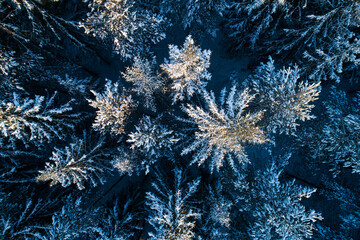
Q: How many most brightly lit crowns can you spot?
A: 2